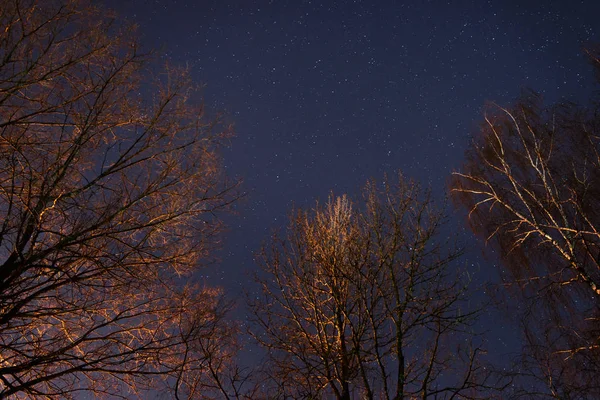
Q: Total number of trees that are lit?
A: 3